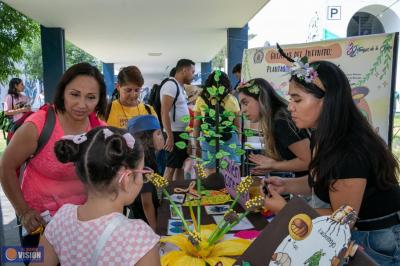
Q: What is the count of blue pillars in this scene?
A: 4